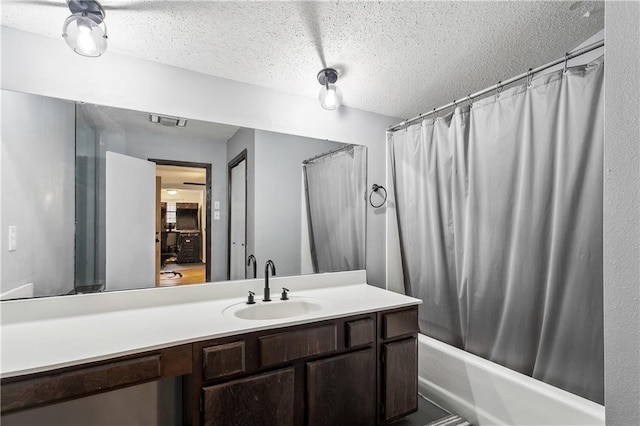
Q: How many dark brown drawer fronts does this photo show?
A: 5